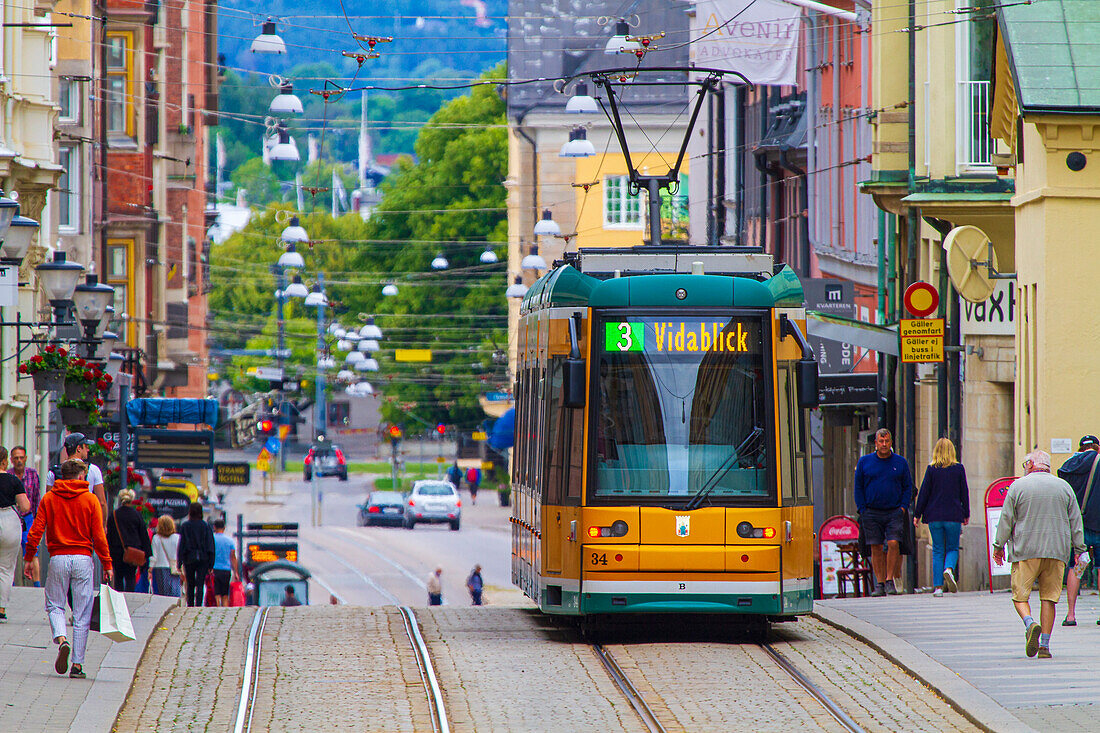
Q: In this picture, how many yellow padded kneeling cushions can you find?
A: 0